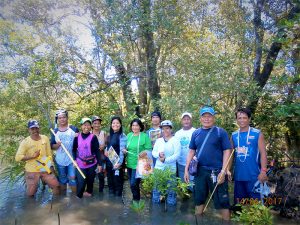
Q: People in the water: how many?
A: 11